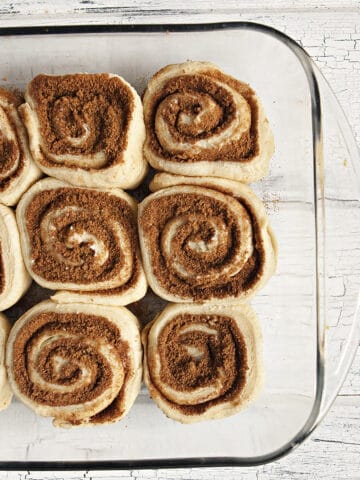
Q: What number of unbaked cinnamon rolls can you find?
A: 9